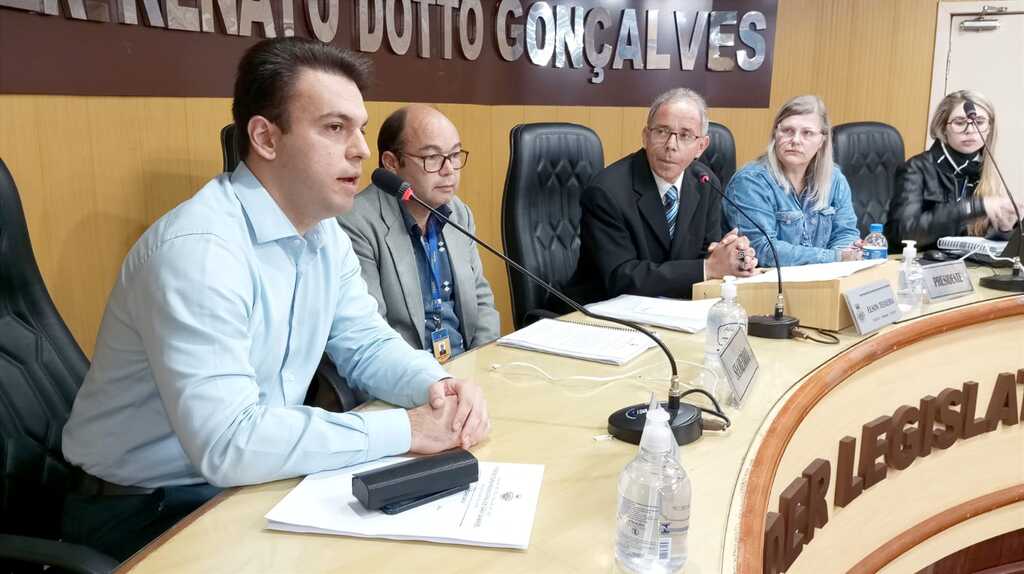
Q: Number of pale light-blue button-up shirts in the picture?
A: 1